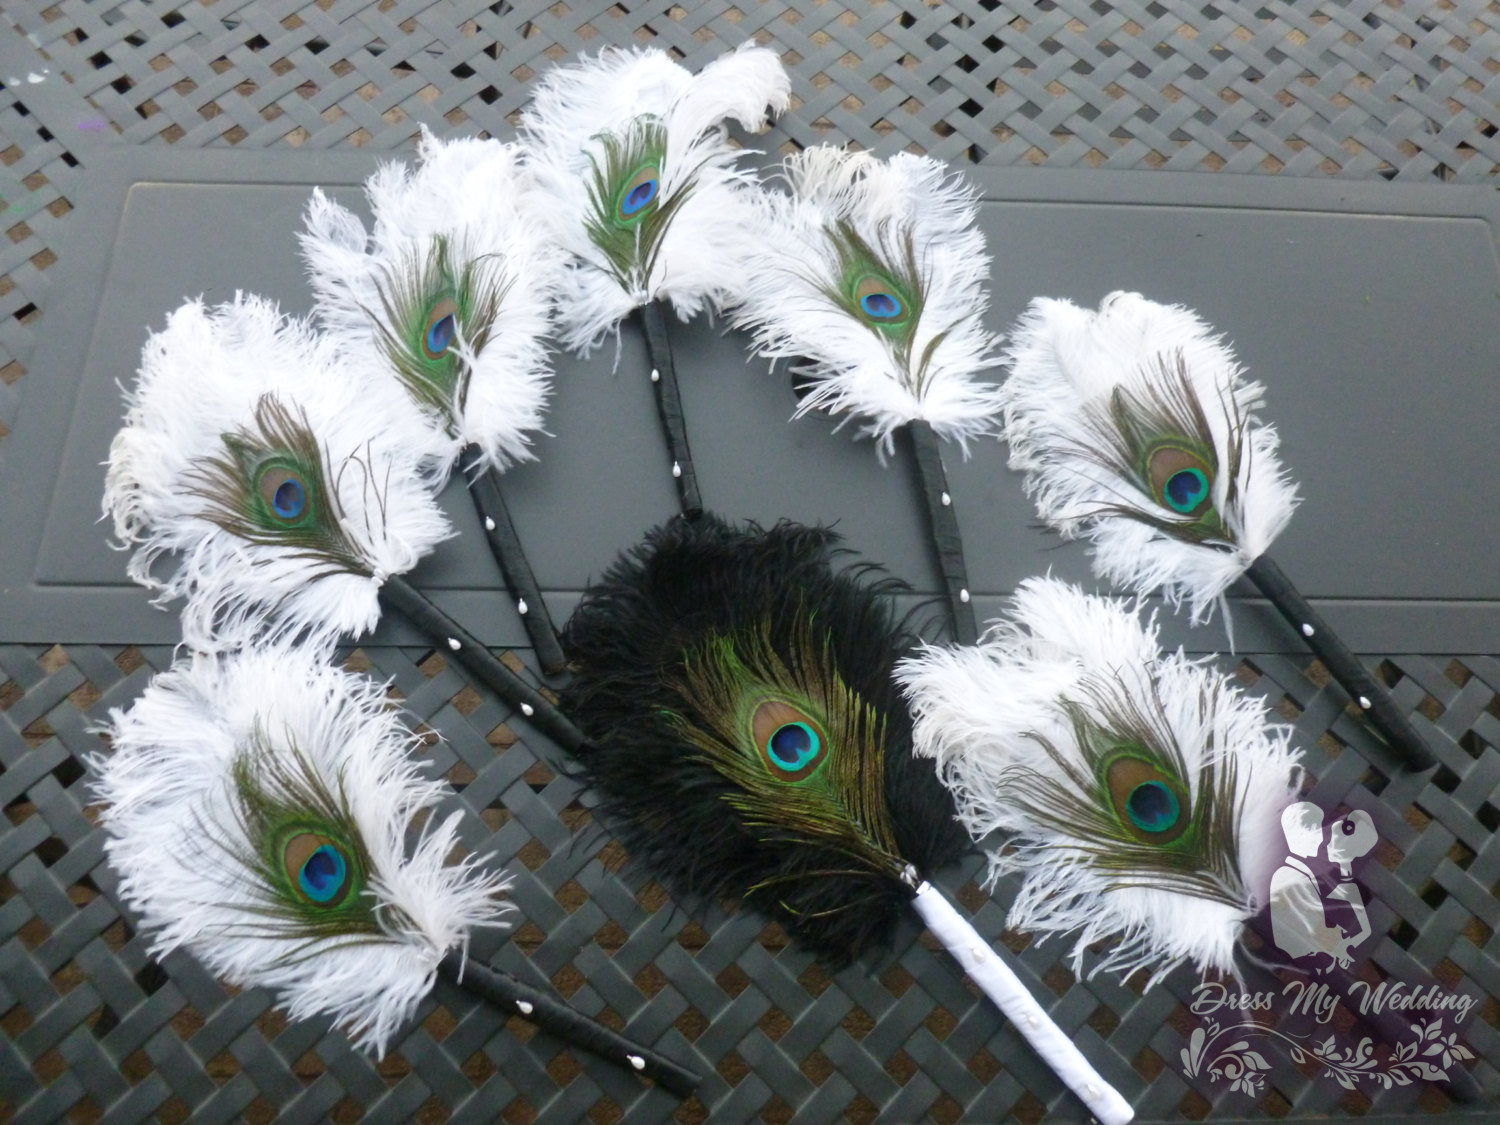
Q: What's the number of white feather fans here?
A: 7